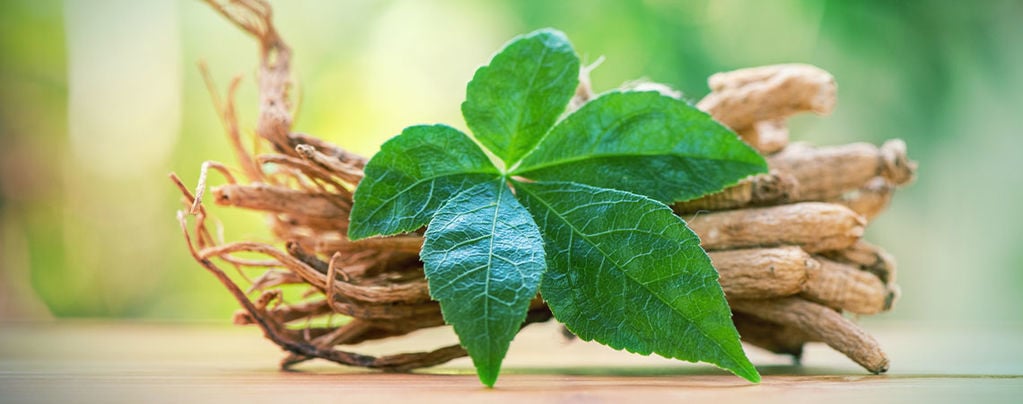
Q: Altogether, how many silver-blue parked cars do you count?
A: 0